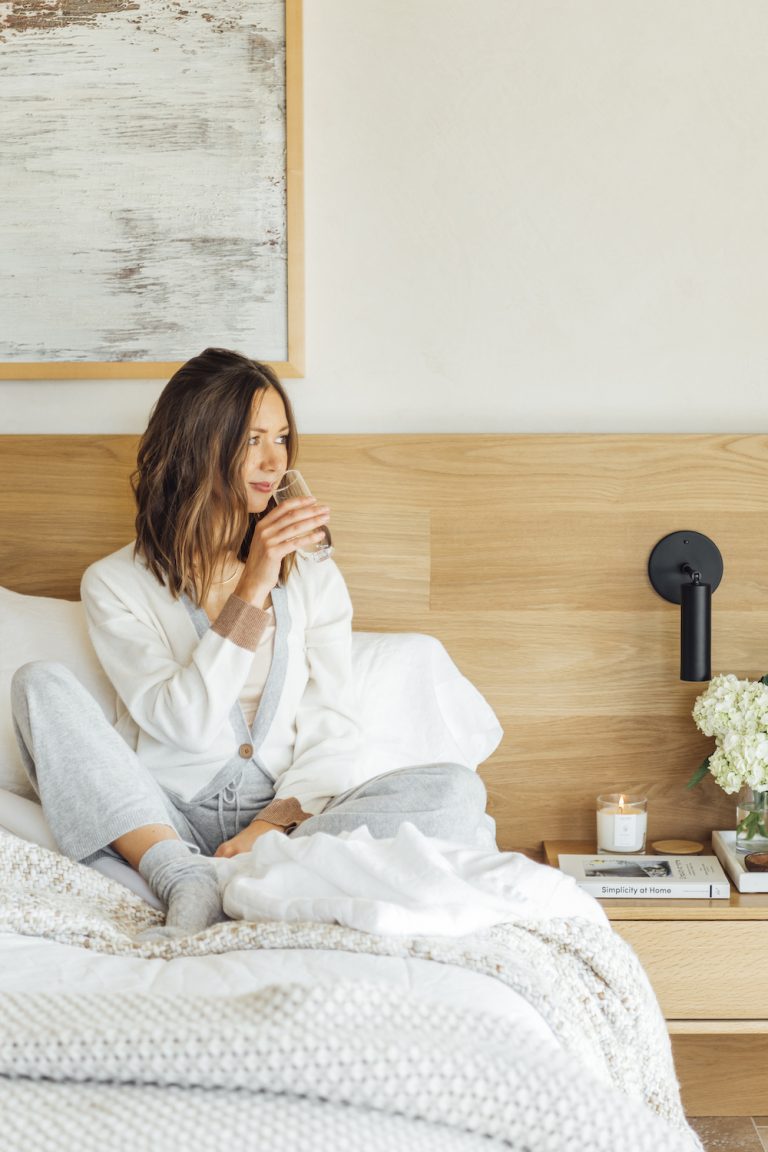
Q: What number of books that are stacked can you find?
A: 1